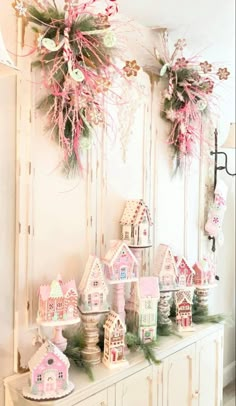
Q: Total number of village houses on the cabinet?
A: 11